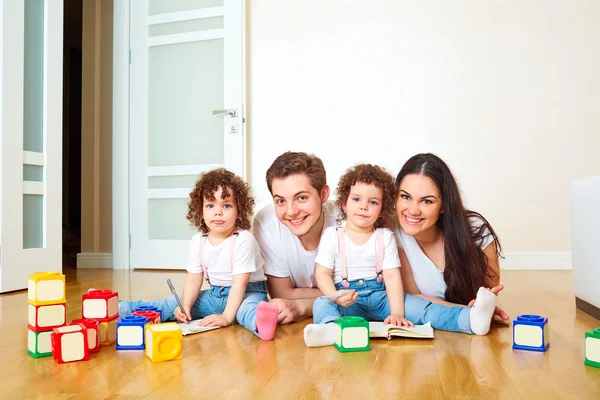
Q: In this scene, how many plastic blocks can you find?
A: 14